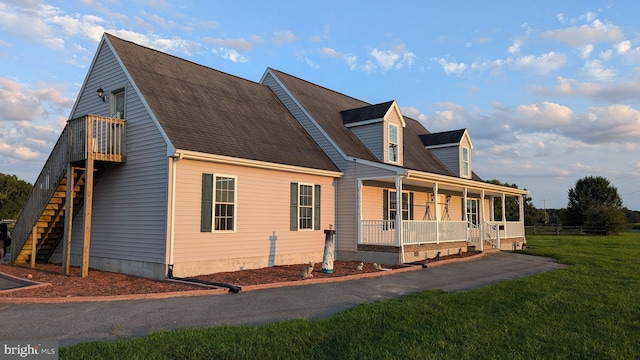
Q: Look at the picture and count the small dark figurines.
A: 2